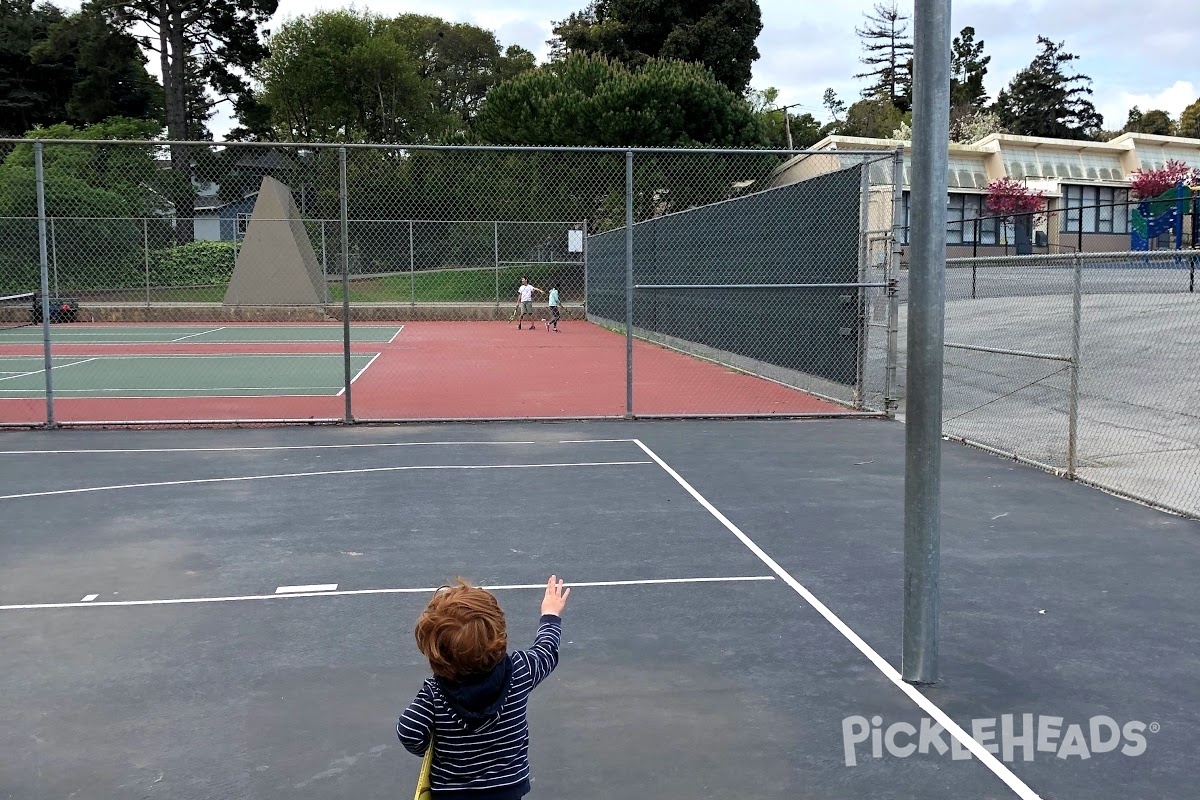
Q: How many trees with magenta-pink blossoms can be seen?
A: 2